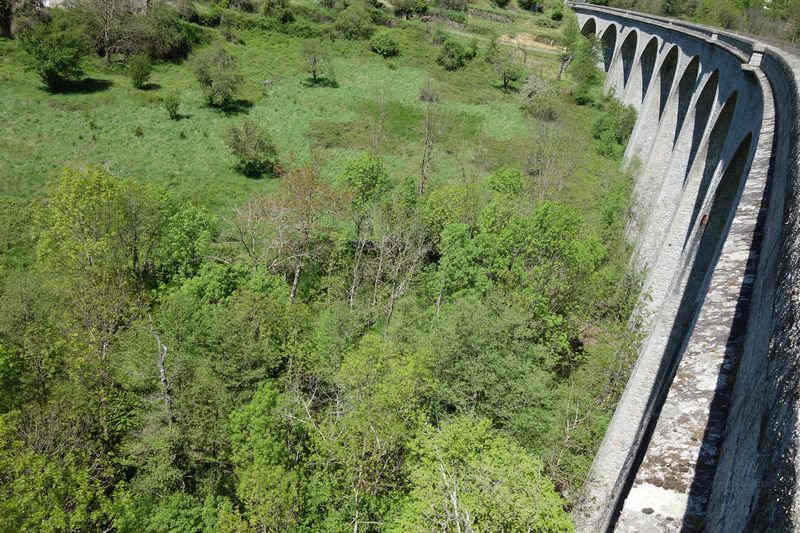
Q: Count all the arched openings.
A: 9